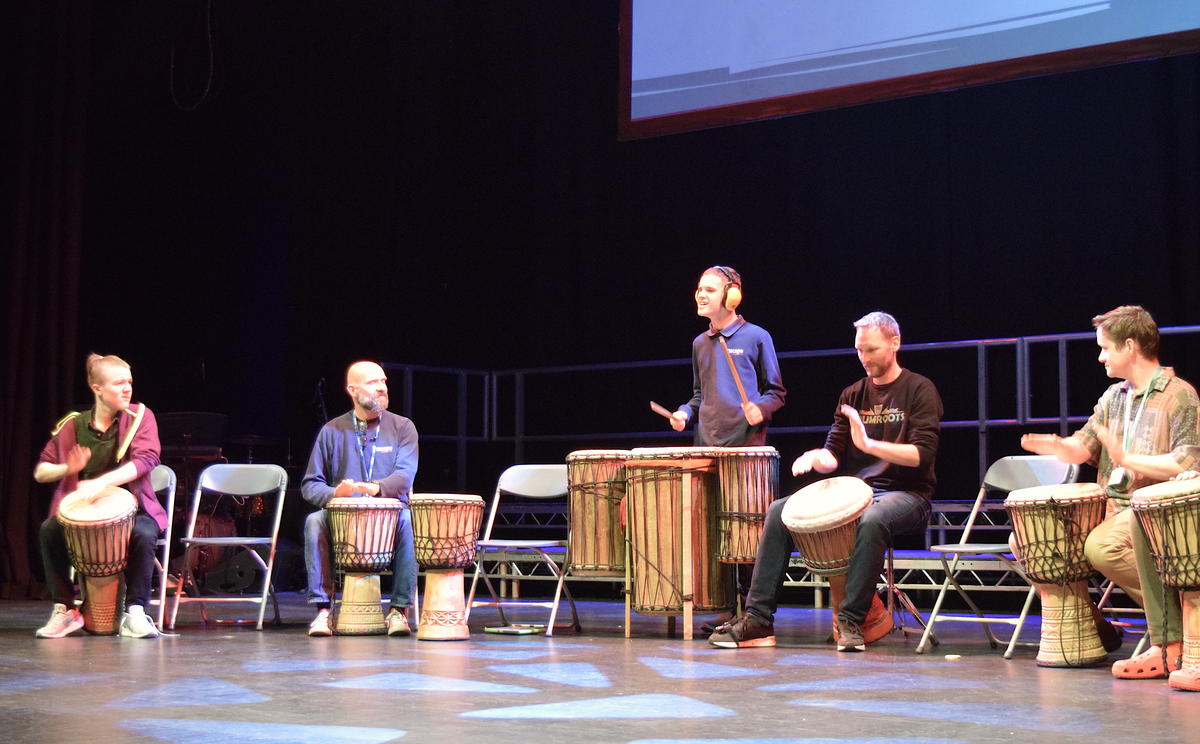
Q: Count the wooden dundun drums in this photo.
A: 3